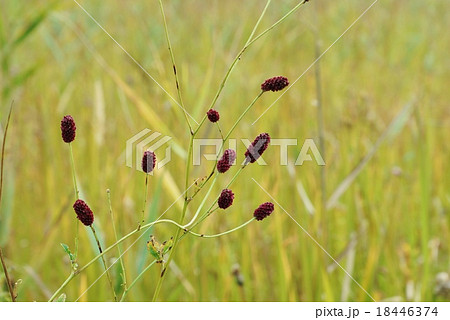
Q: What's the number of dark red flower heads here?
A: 9